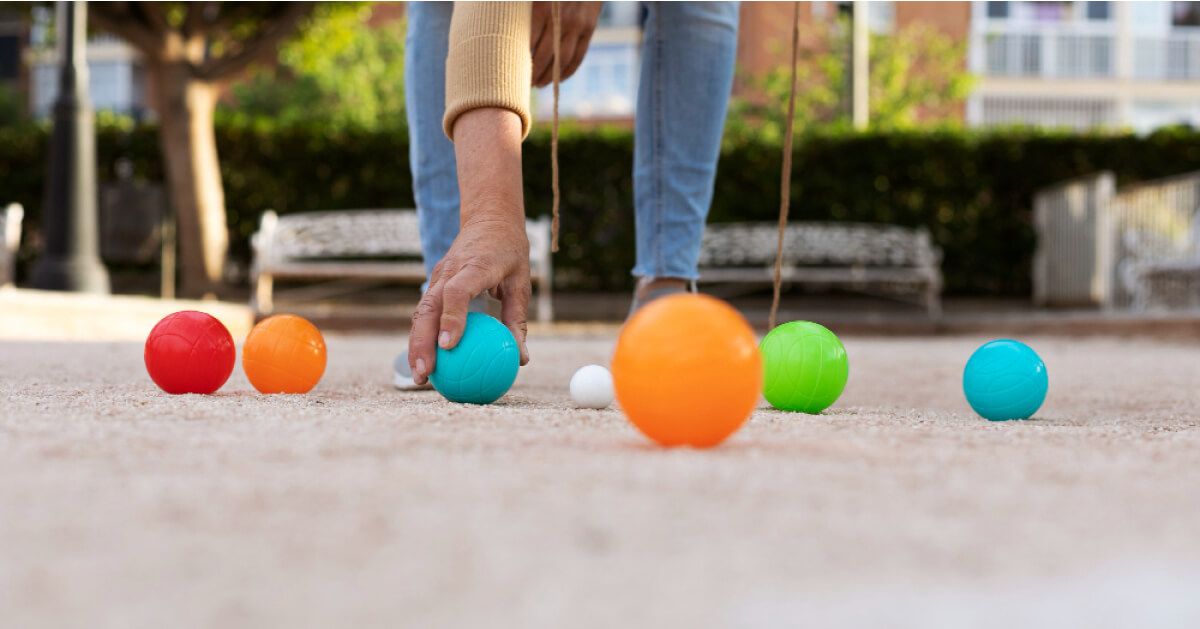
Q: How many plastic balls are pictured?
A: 7